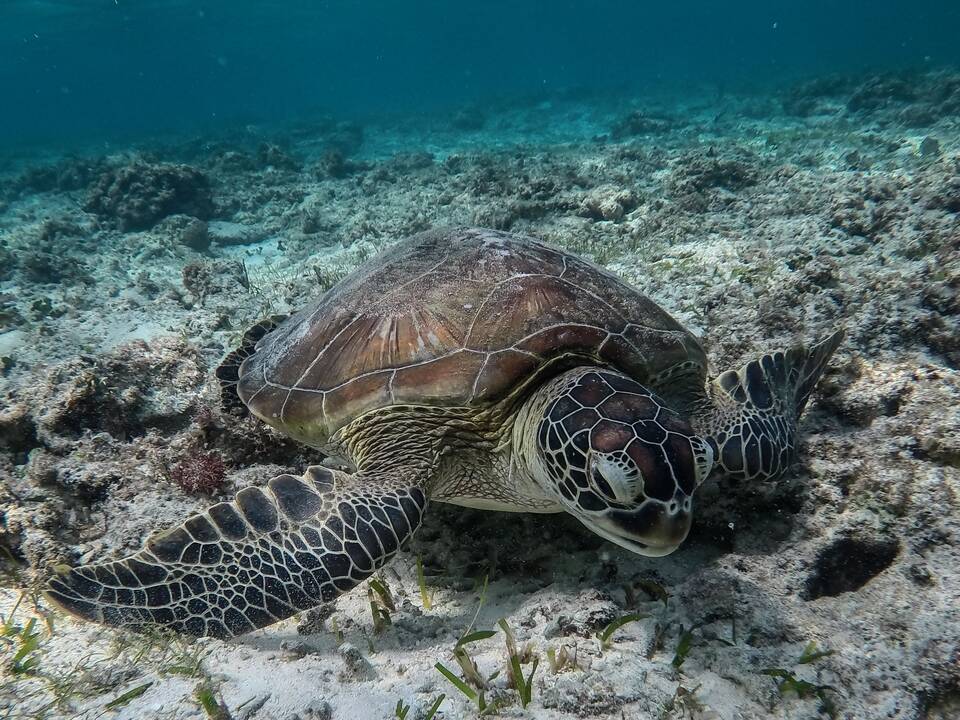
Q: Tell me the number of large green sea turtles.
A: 1